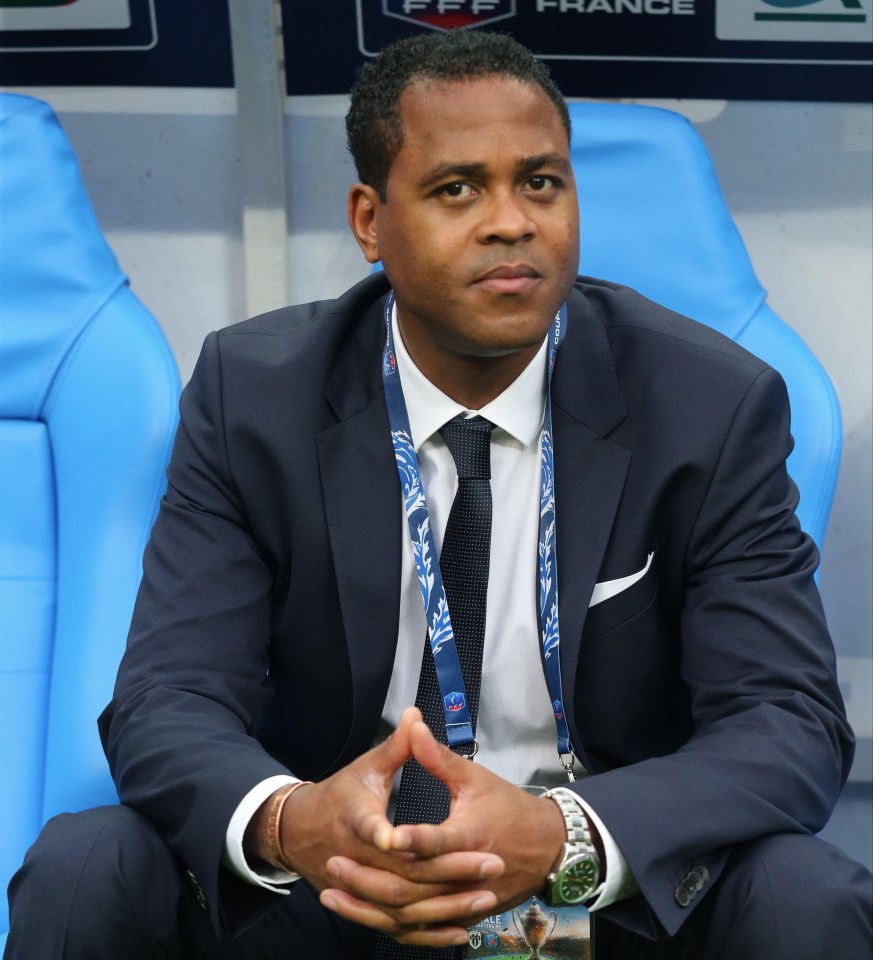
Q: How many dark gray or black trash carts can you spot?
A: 0